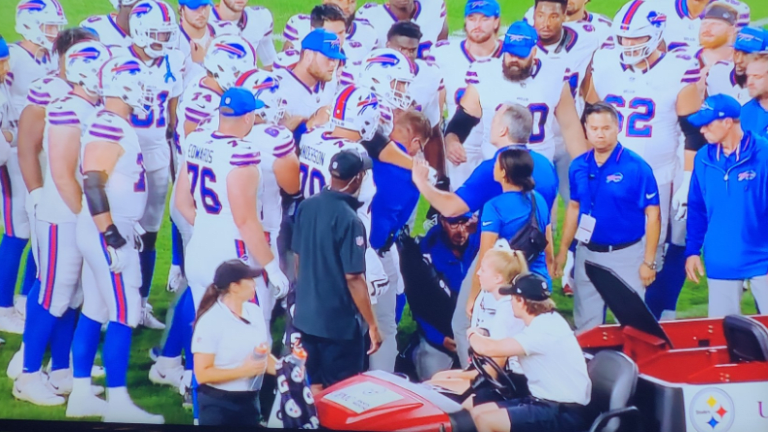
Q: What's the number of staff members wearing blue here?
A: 7